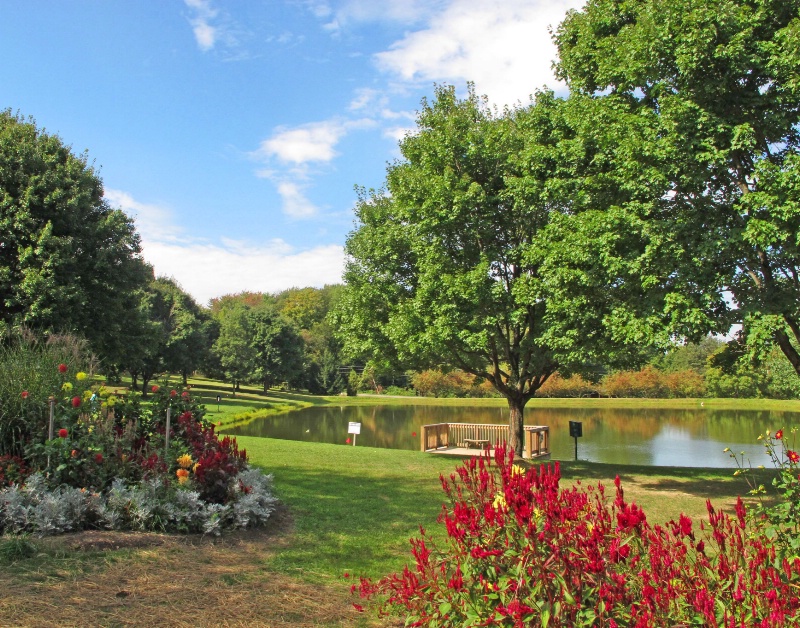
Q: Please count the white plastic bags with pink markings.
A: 0